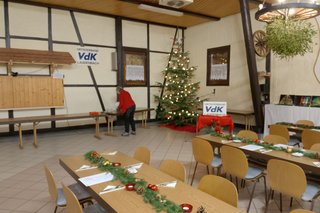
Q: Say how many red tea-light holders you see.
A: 3